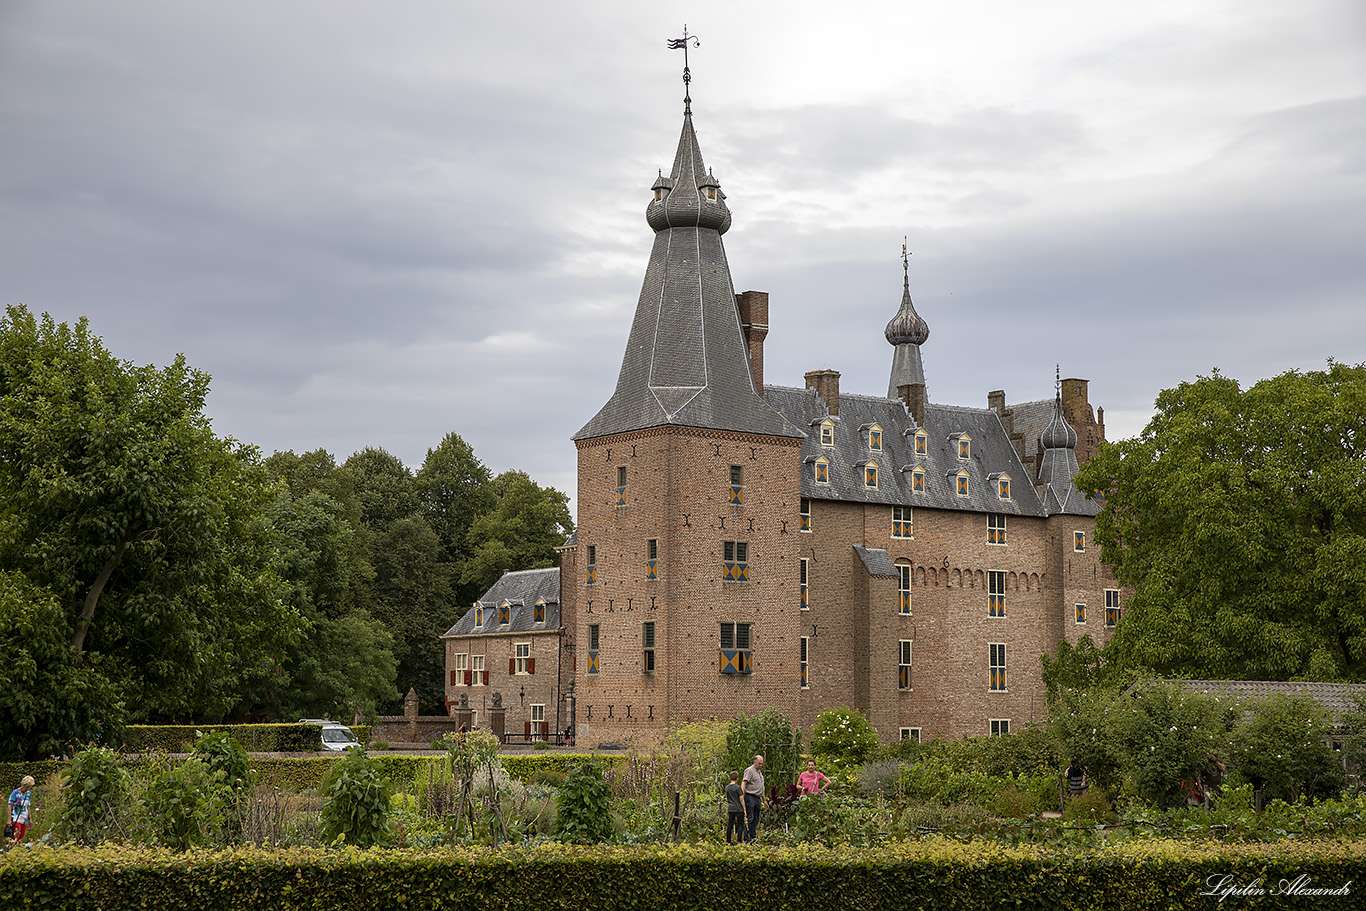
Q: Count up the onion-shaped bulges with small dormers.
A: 1